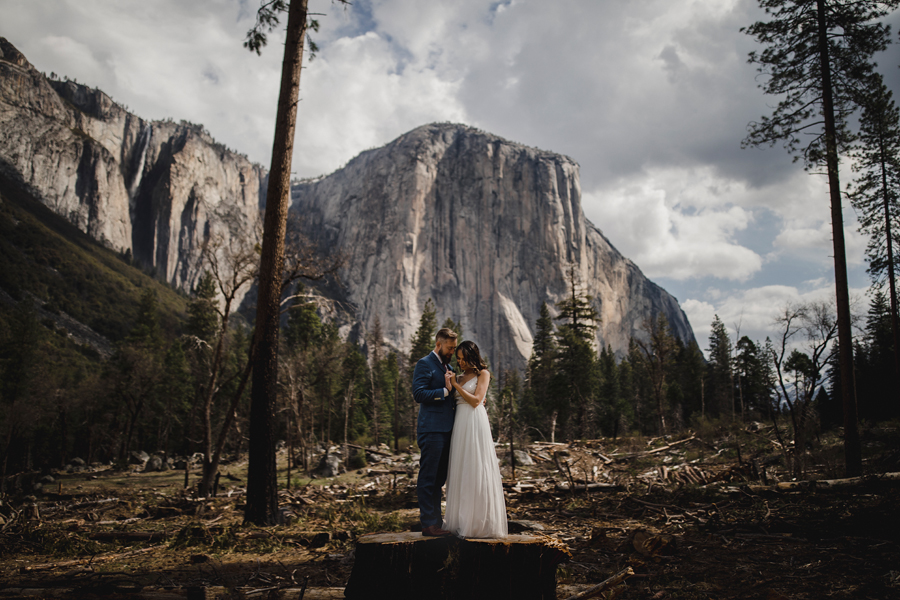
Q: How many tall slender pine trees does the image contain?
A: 3